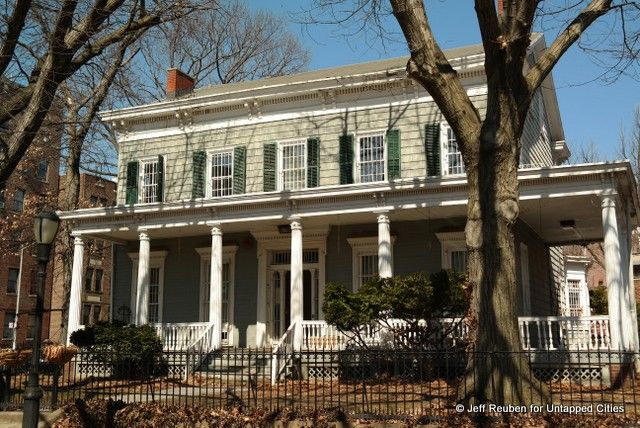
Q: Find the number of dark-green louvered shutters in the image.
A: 9